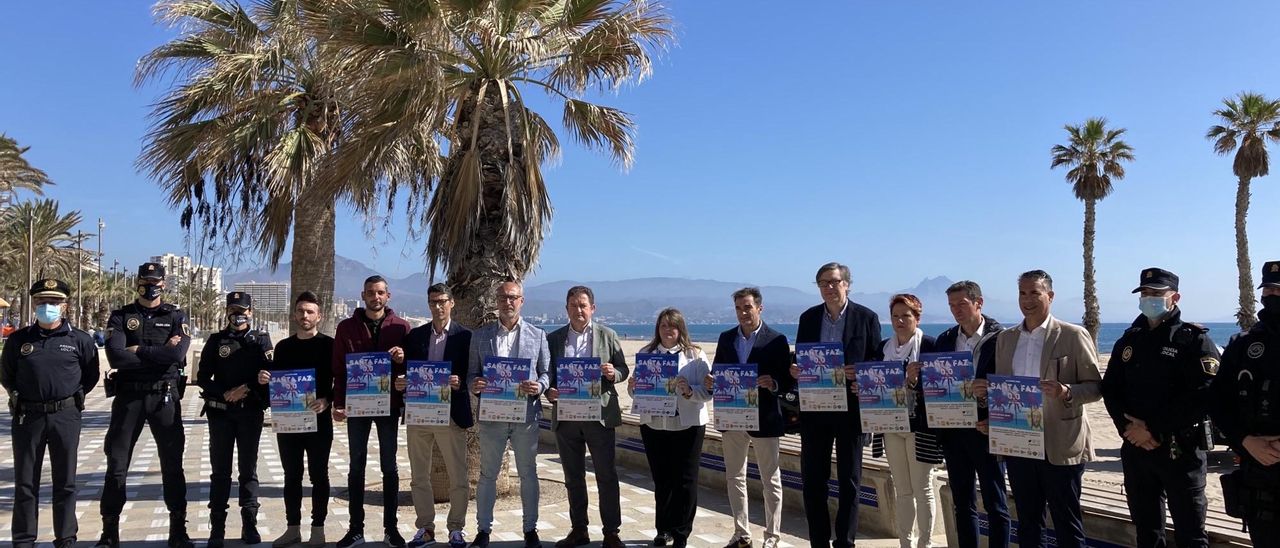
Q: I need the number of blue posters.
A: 11